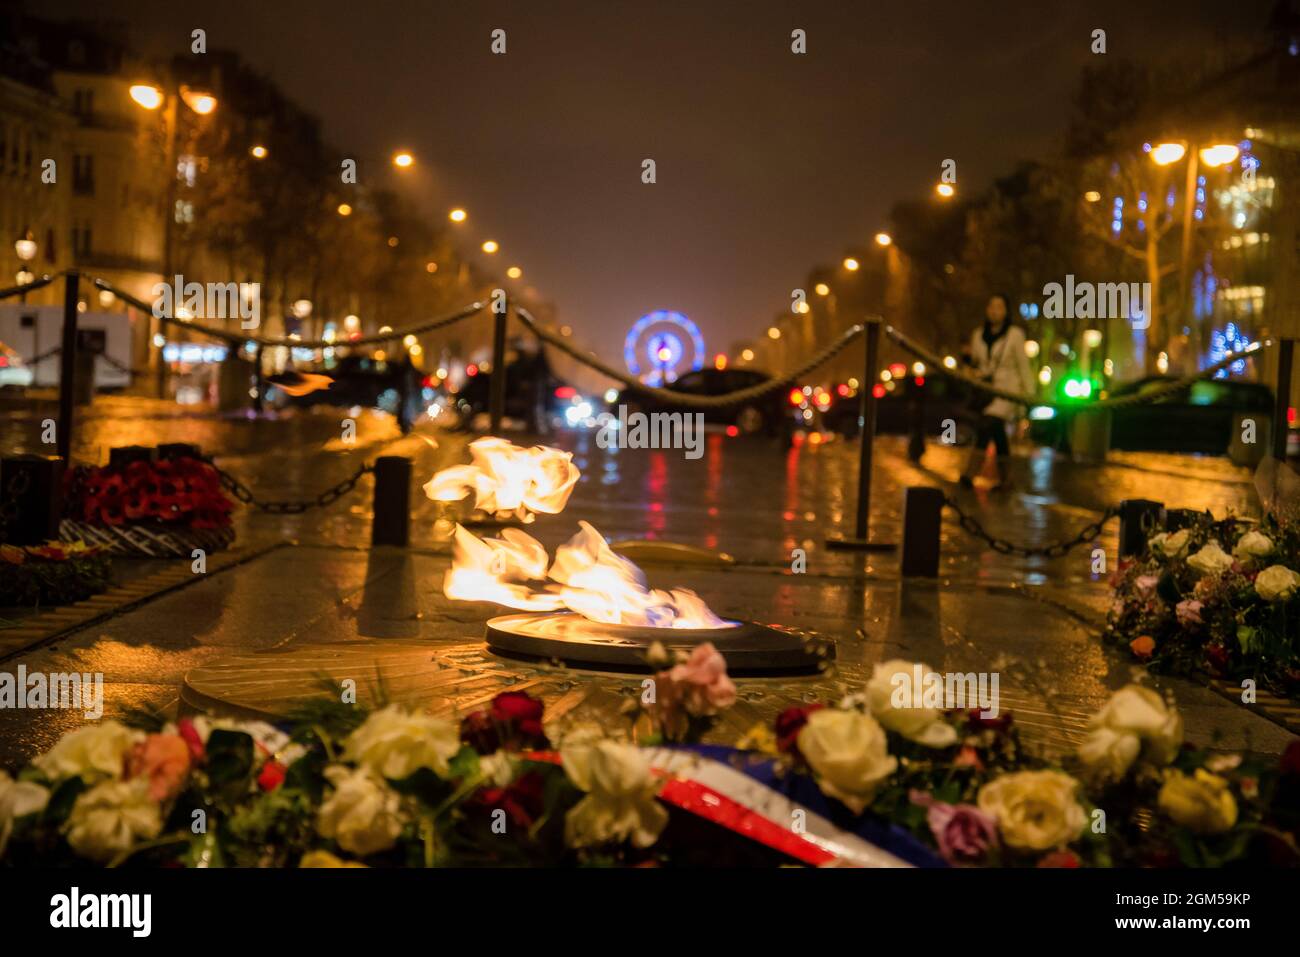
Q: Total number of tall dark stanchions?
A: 4